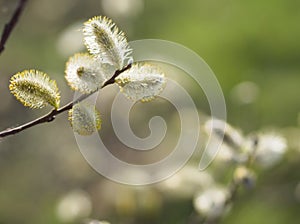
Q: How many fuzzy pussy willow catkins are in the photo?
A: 5